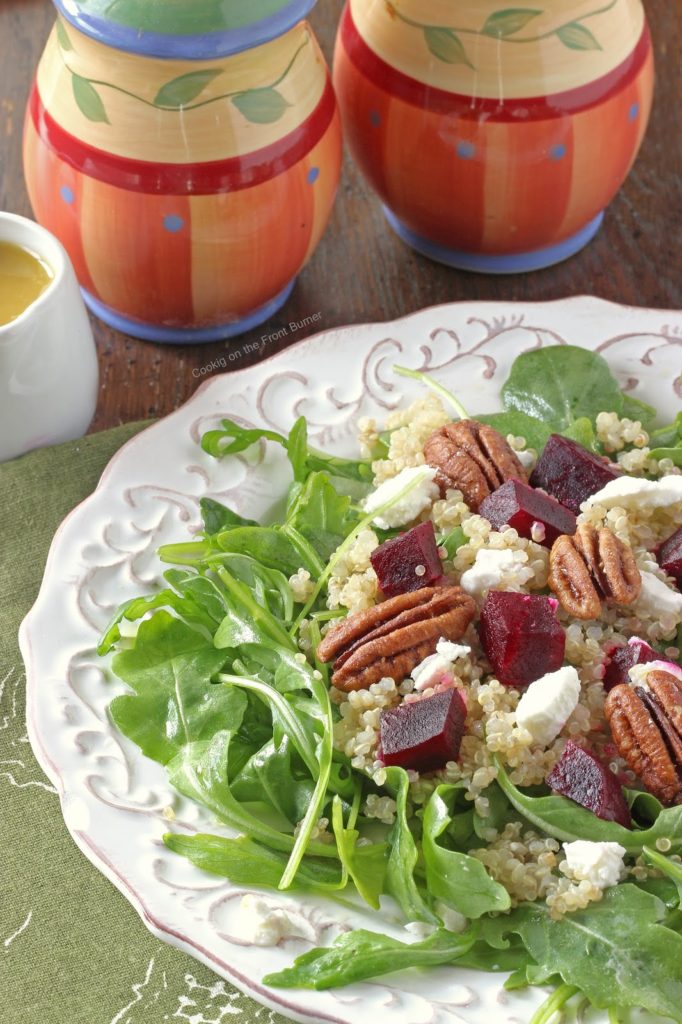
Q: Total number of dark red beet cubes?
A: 8